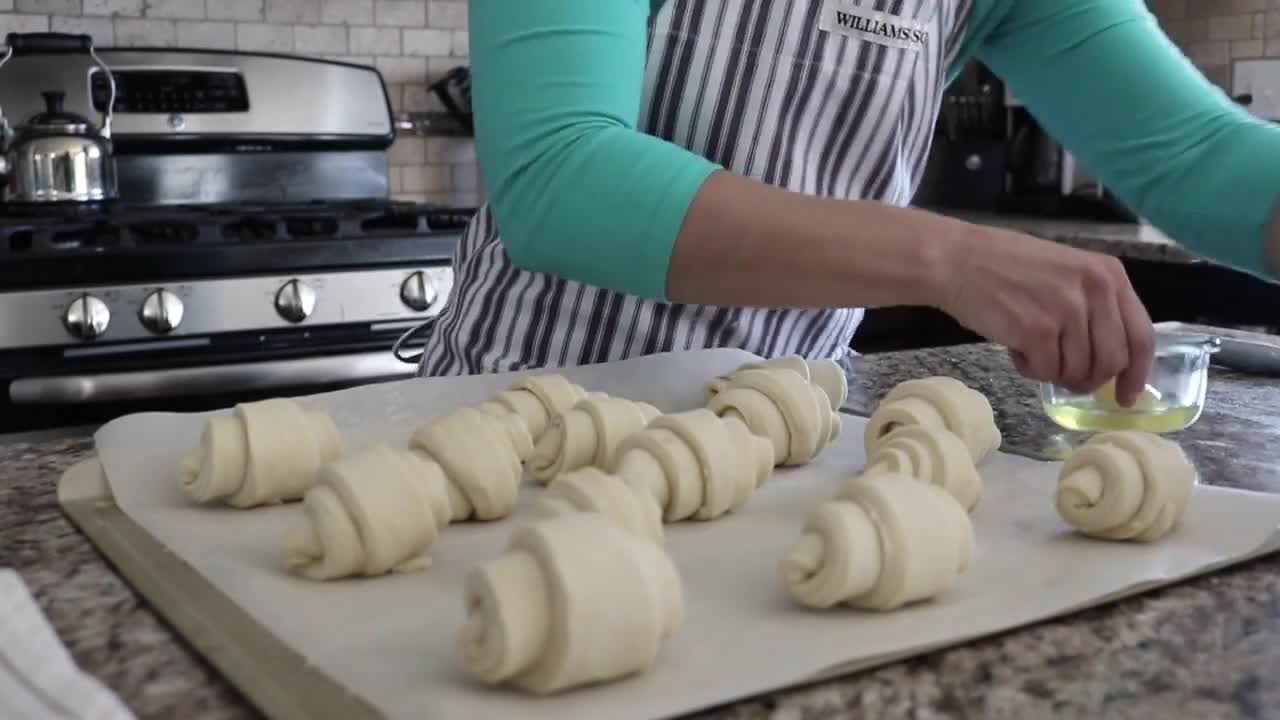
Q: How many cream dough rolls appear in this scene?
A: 14